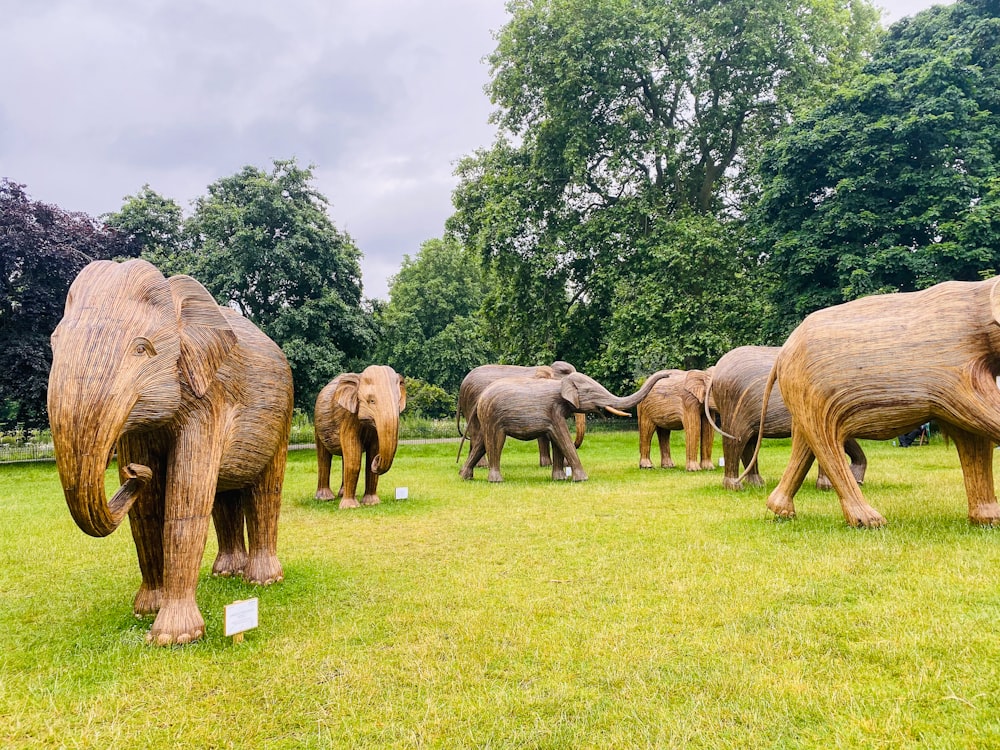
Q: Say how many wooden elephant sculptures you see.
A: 7